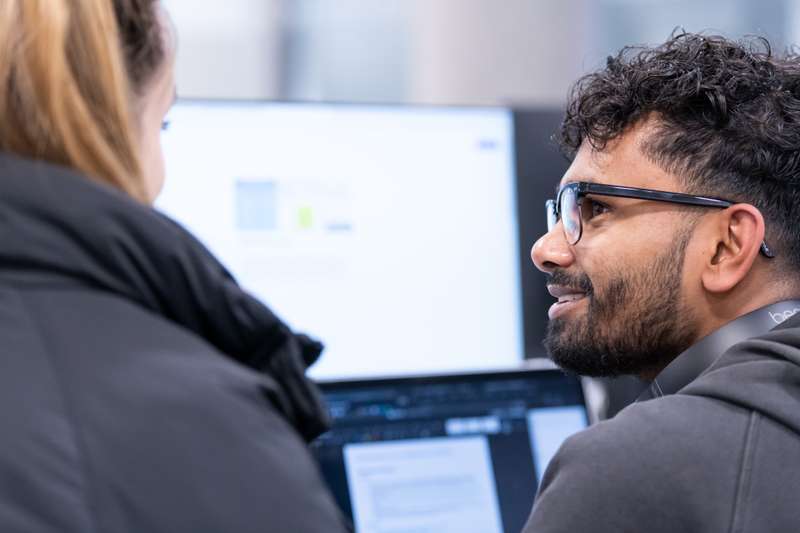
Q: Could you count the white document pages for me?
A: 2